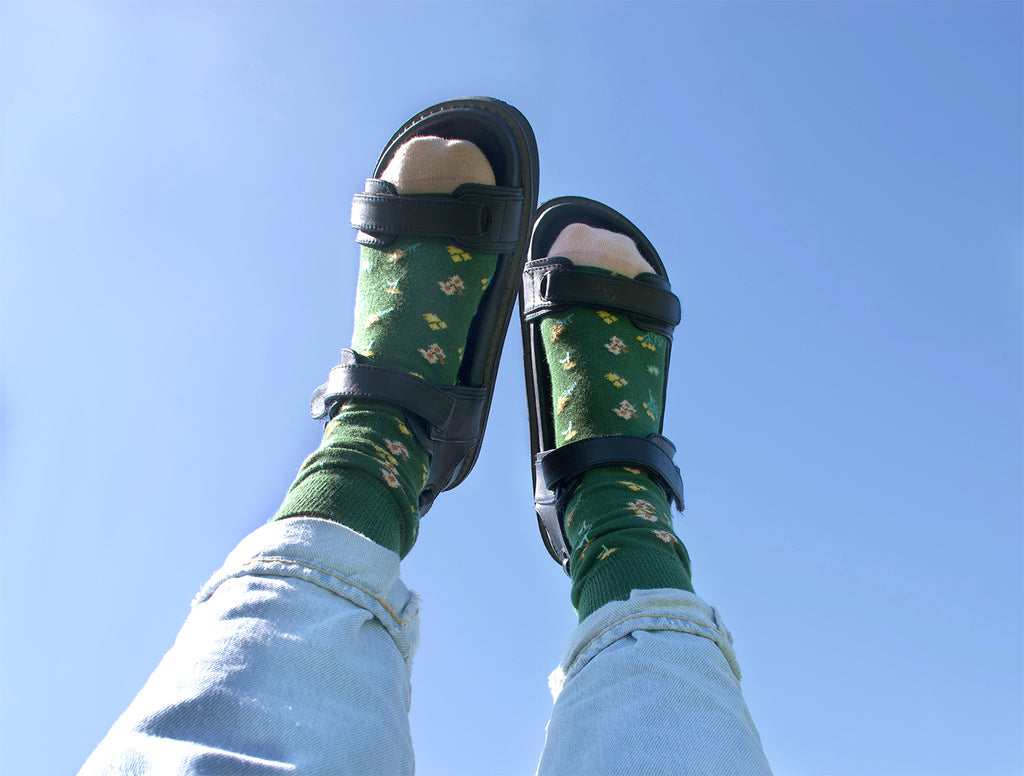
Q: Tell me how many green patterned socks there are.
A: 2